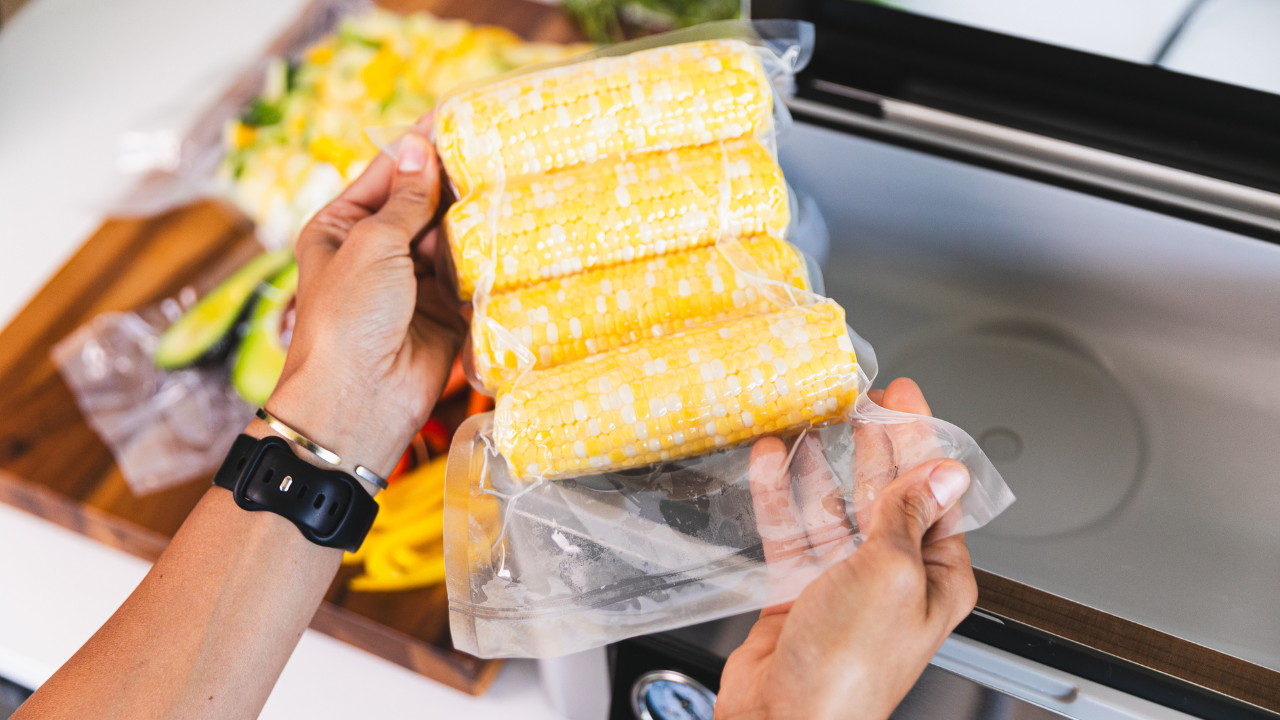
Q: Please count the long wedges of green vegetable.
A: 2